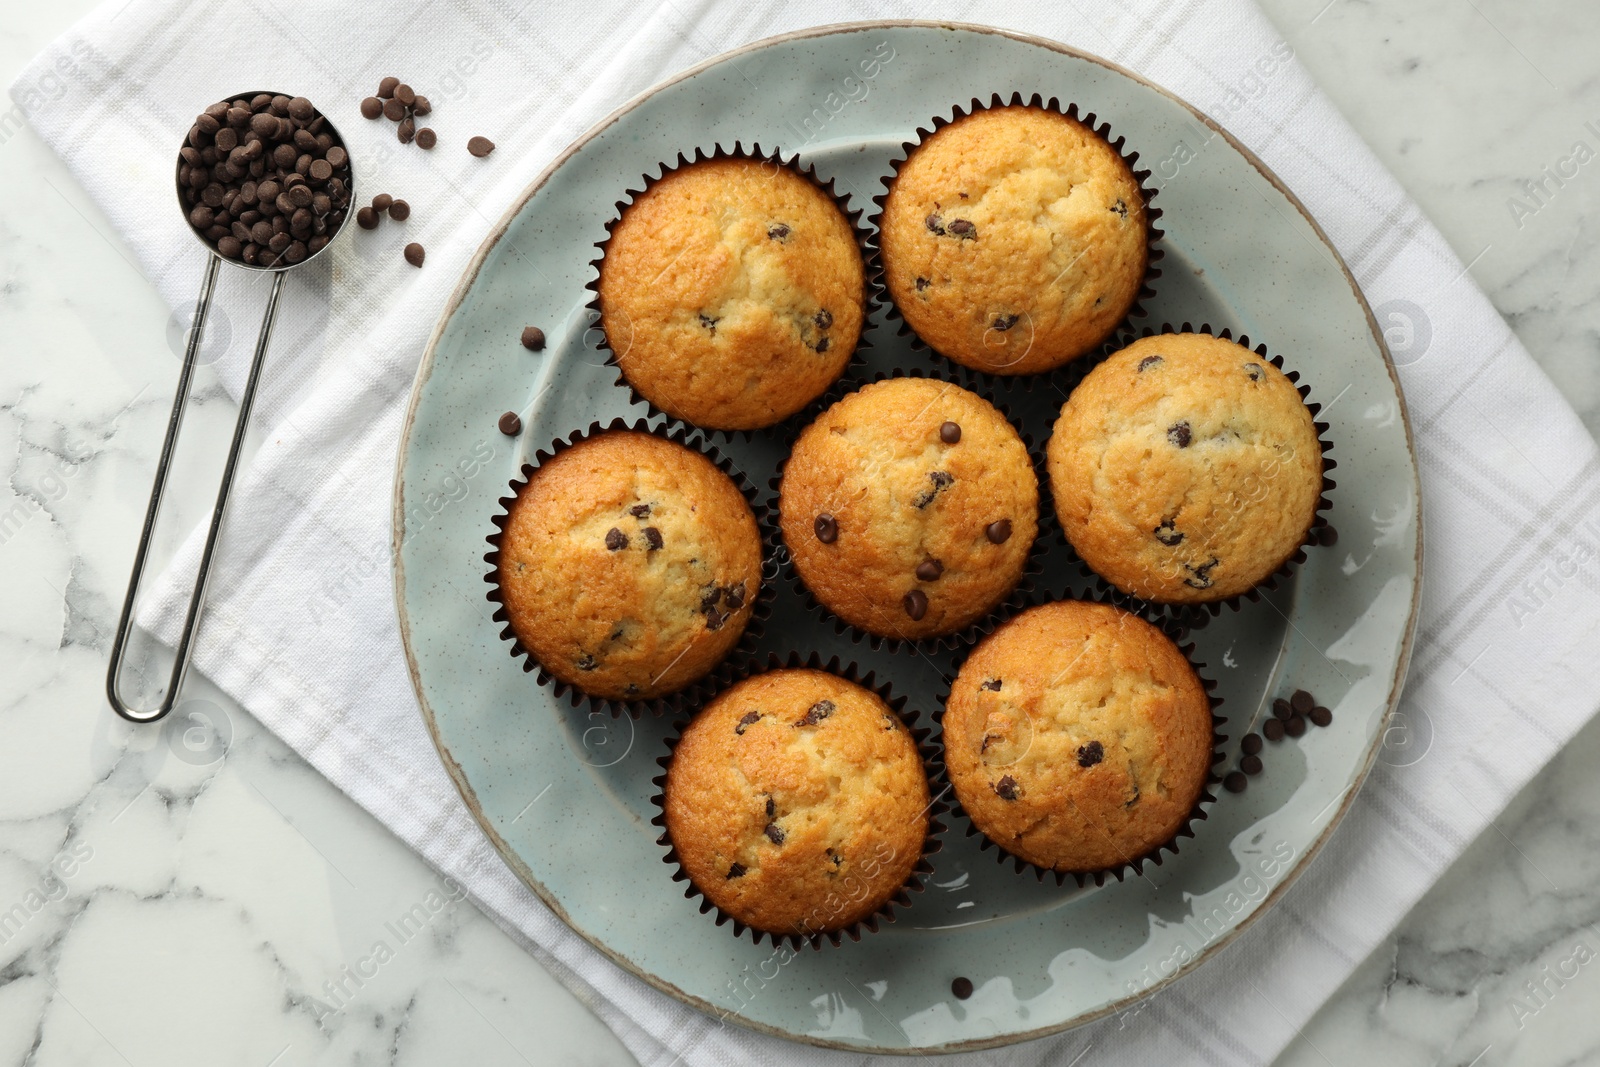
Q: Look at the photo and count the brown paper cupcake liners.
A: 7